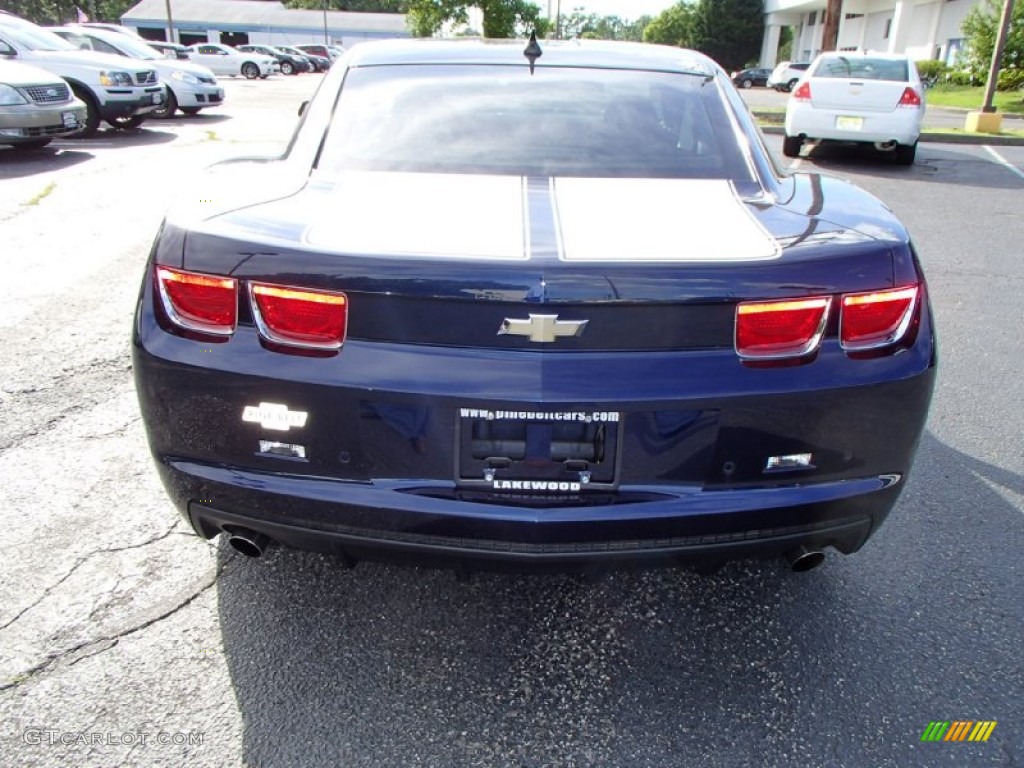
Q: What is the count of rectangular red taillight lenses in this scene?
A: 4